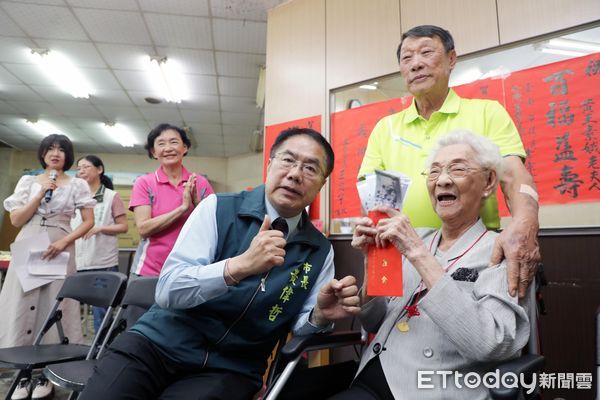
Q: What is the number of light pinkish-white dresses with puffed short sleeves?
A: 1